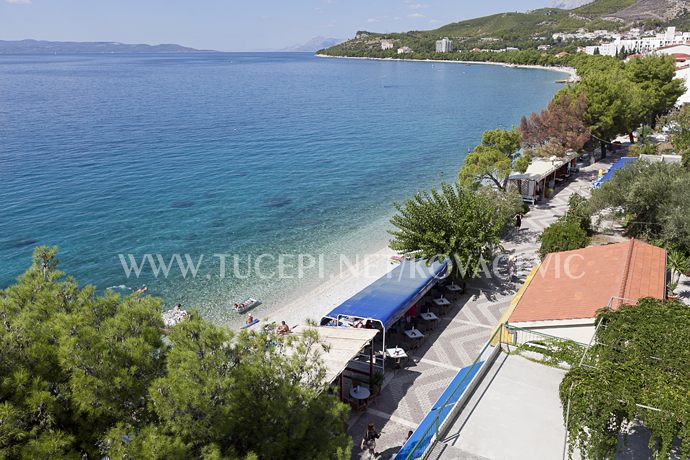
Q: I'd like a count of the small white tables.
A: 6